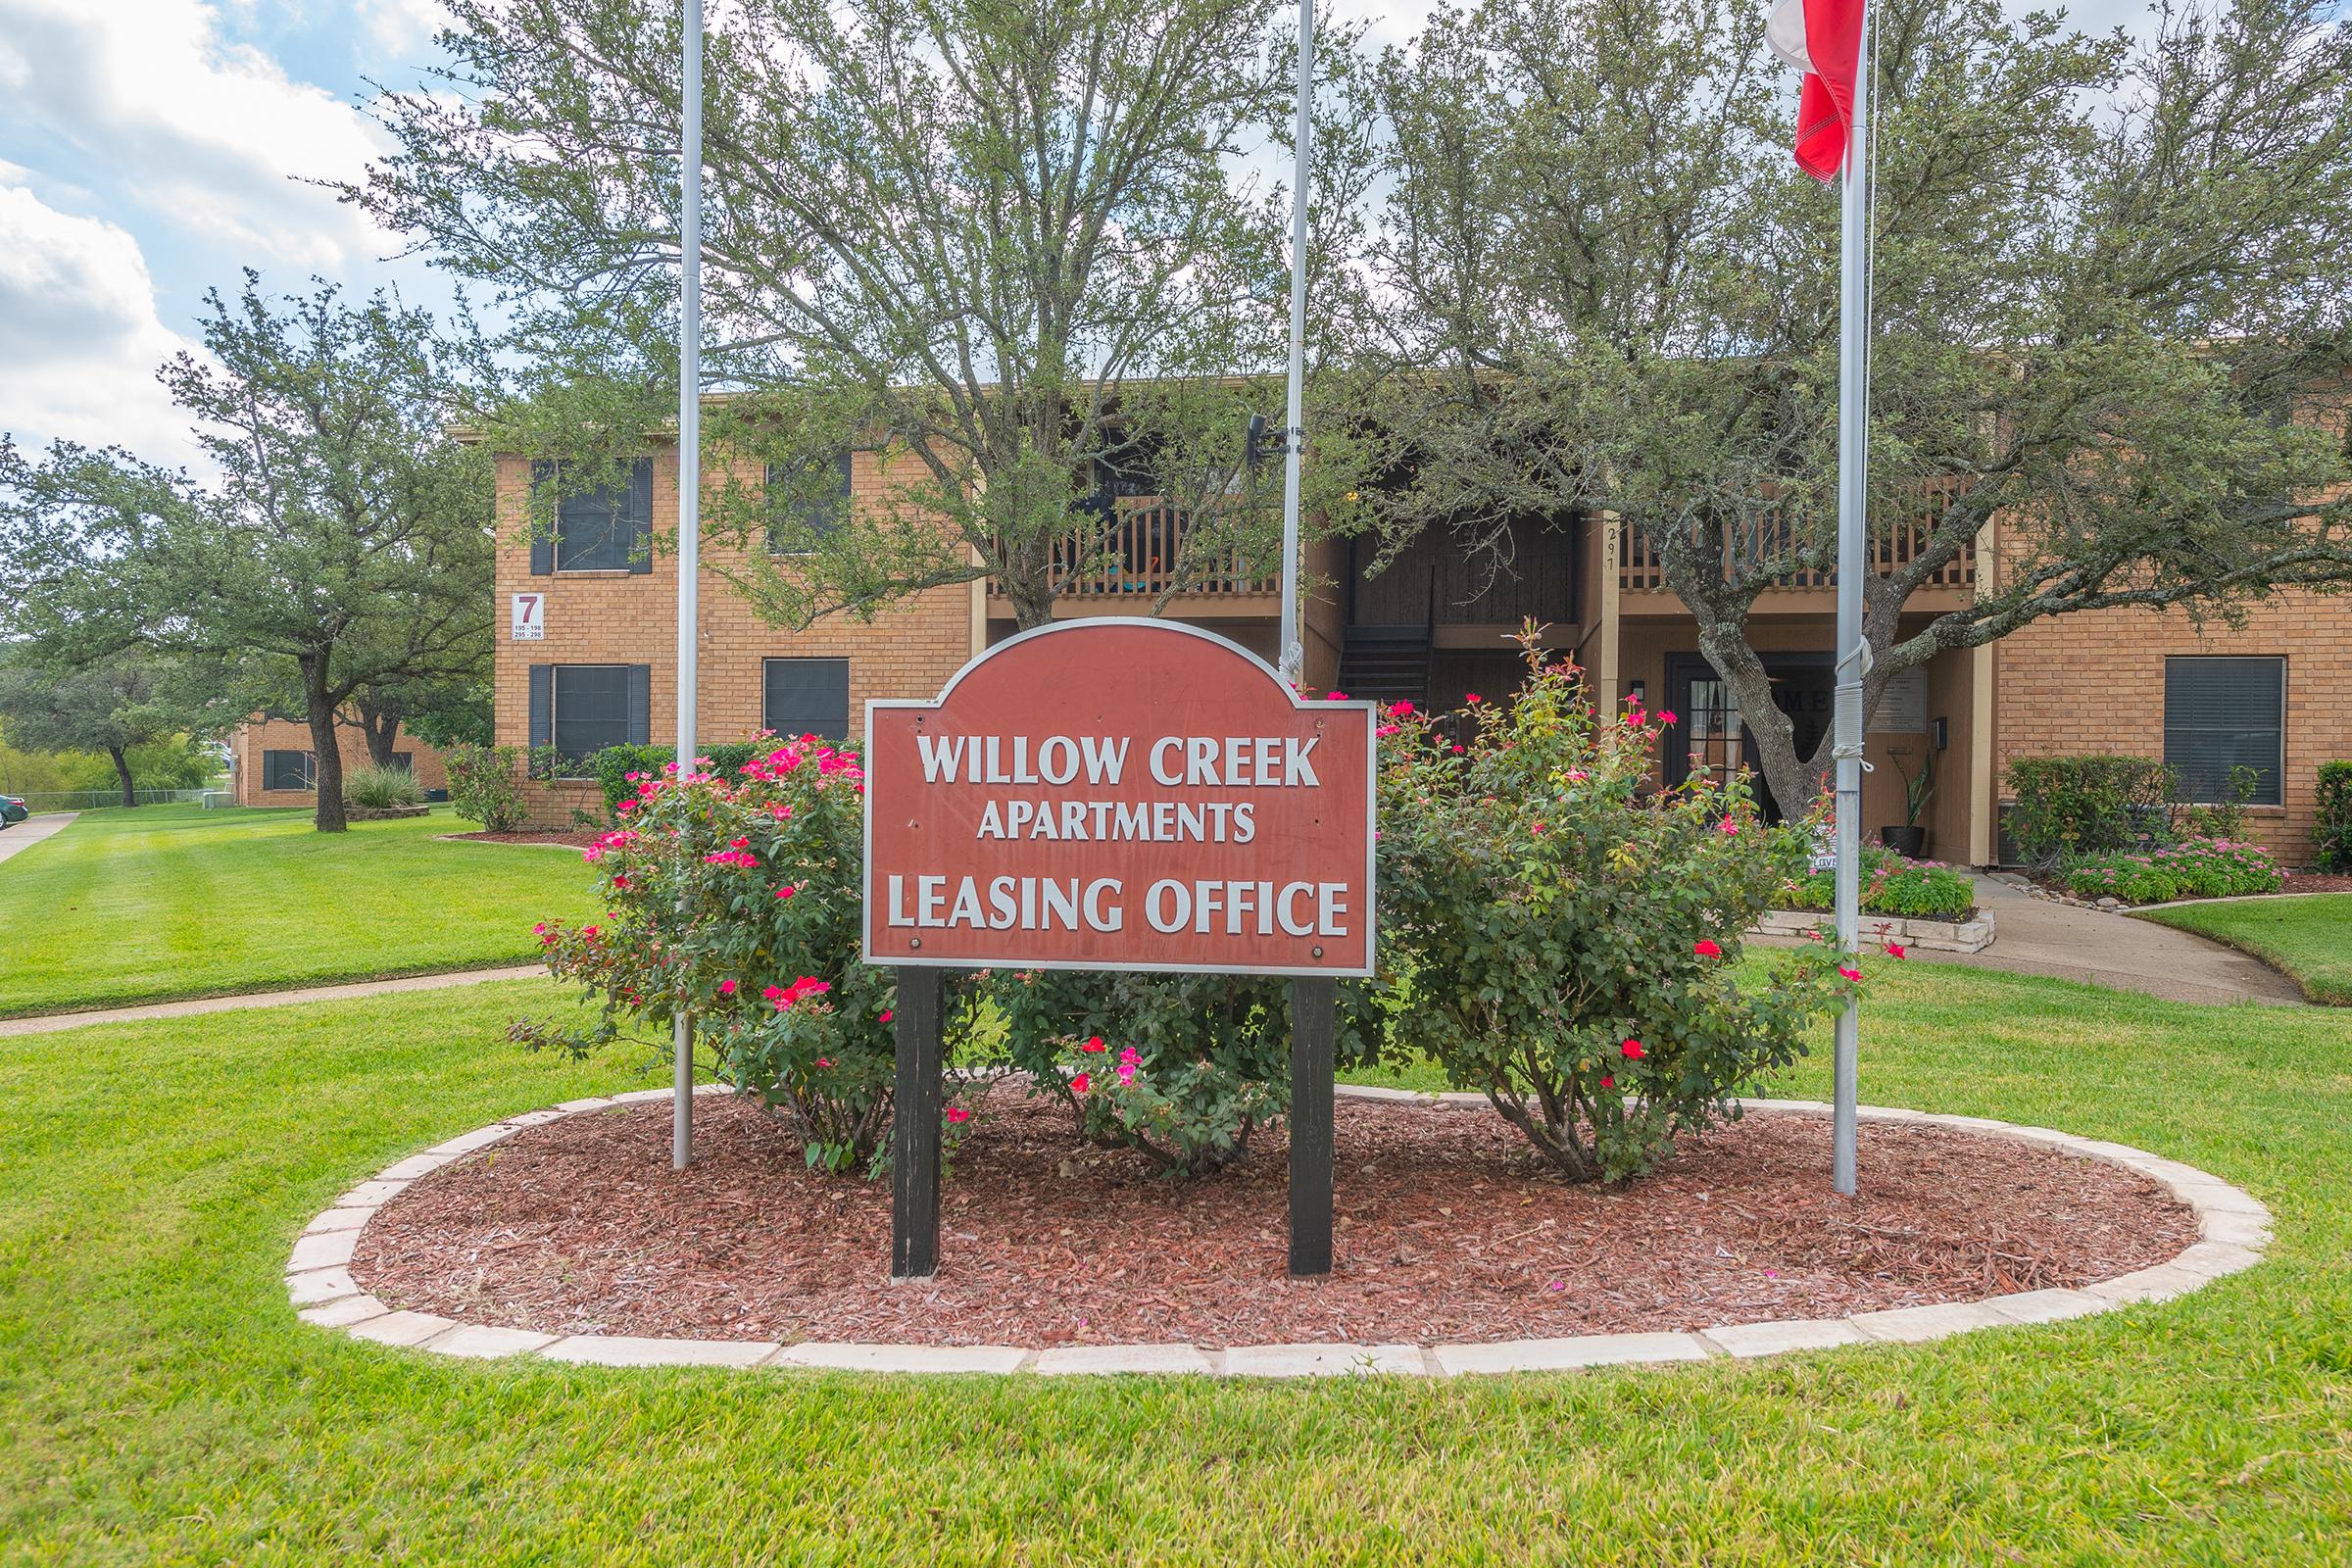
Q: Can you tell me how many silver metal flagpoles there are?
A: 3